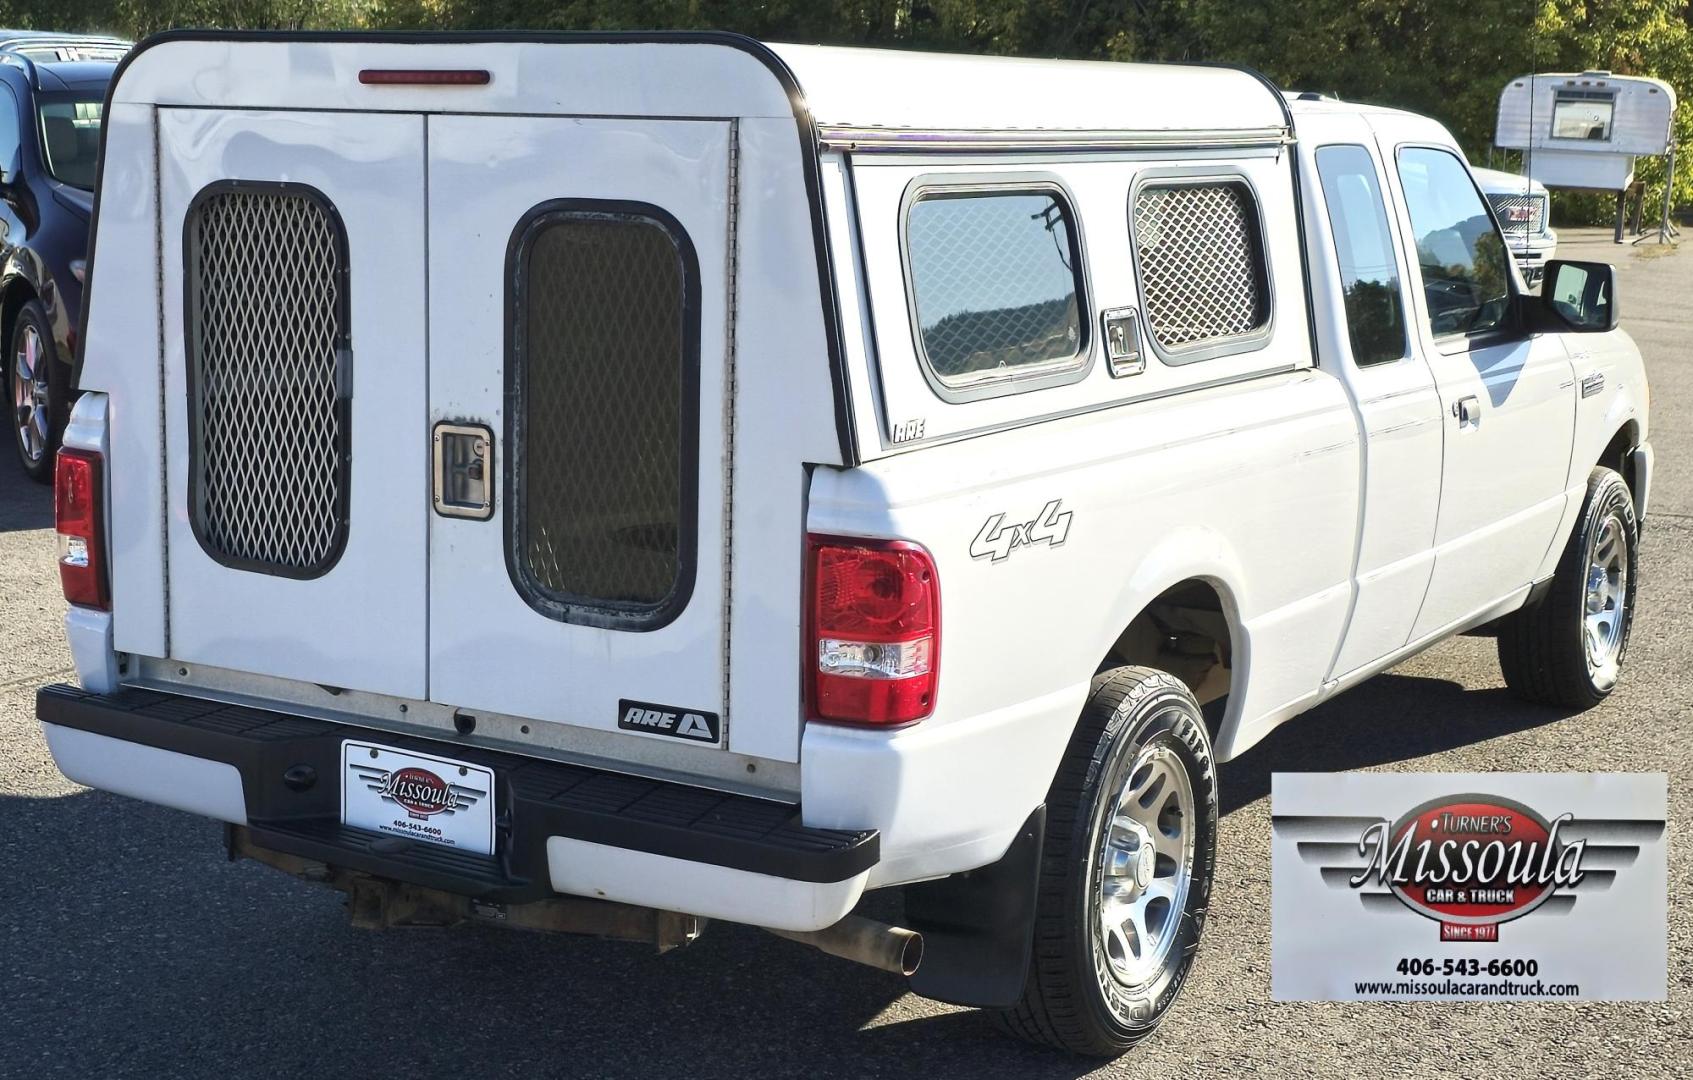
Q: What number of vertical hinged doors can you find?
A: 2